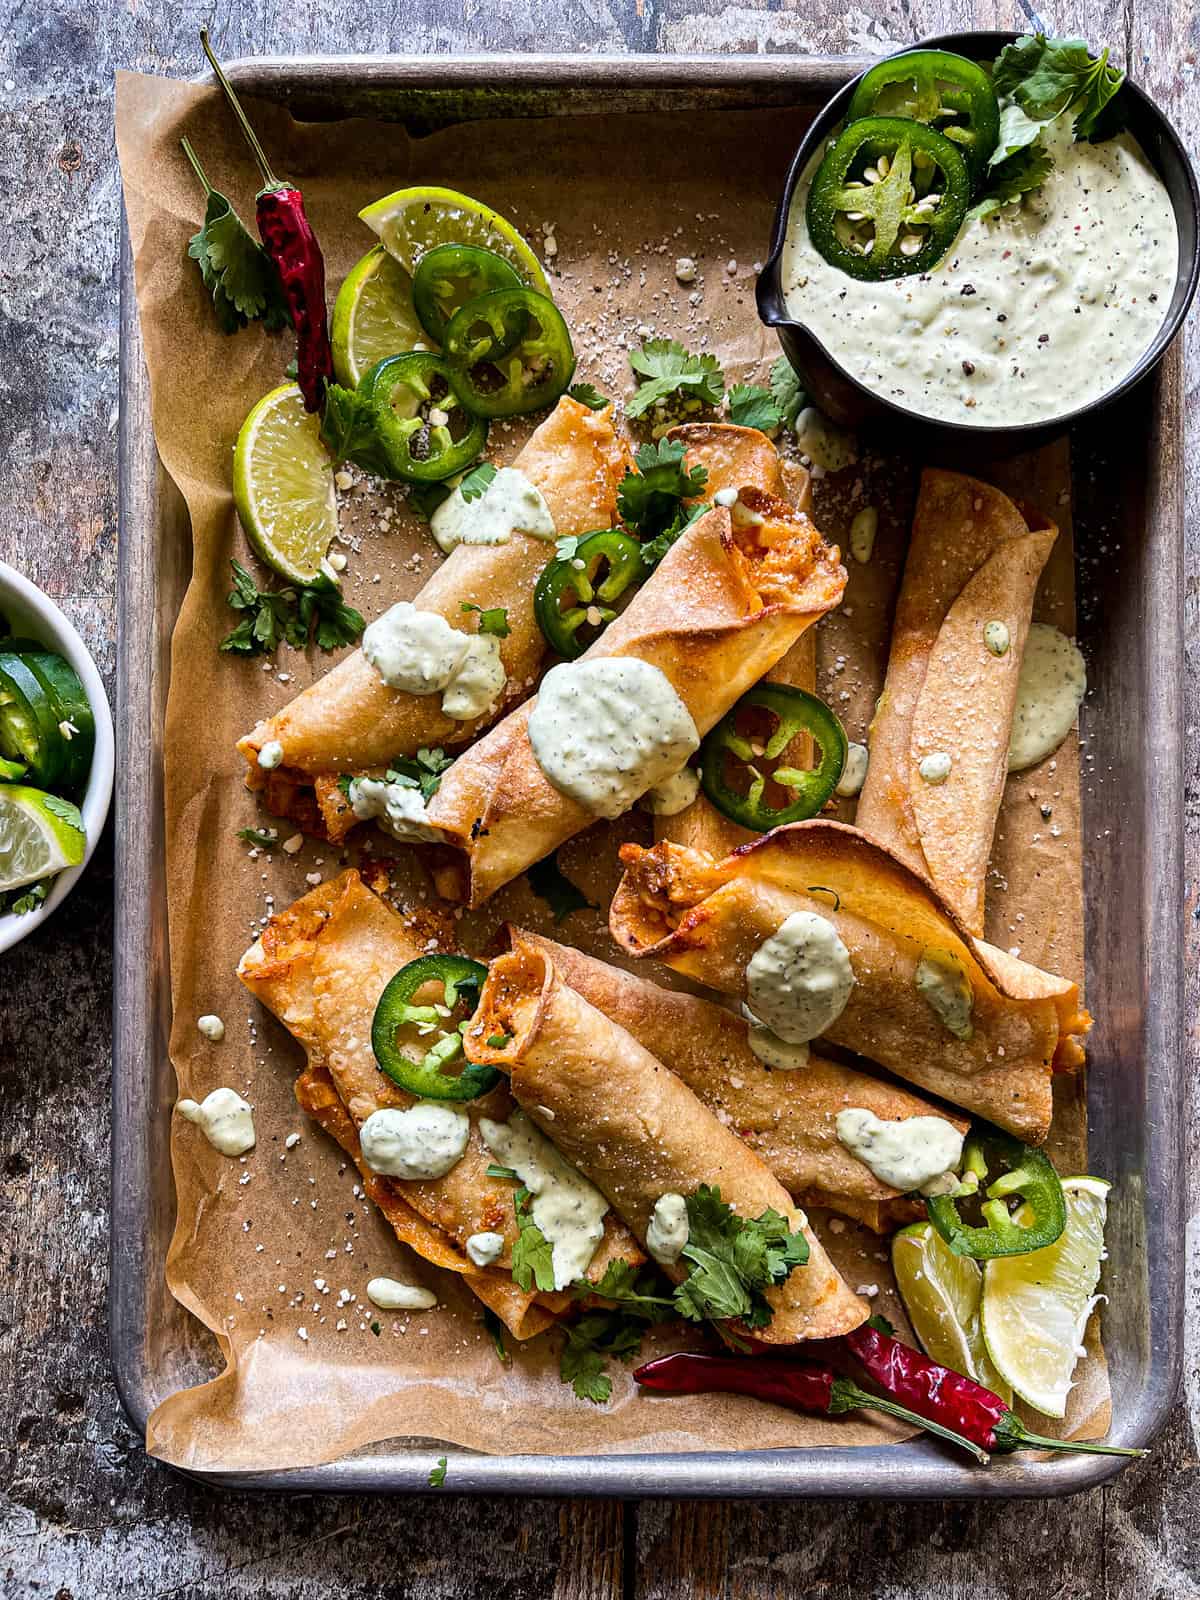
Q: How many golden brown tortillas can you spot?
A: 8